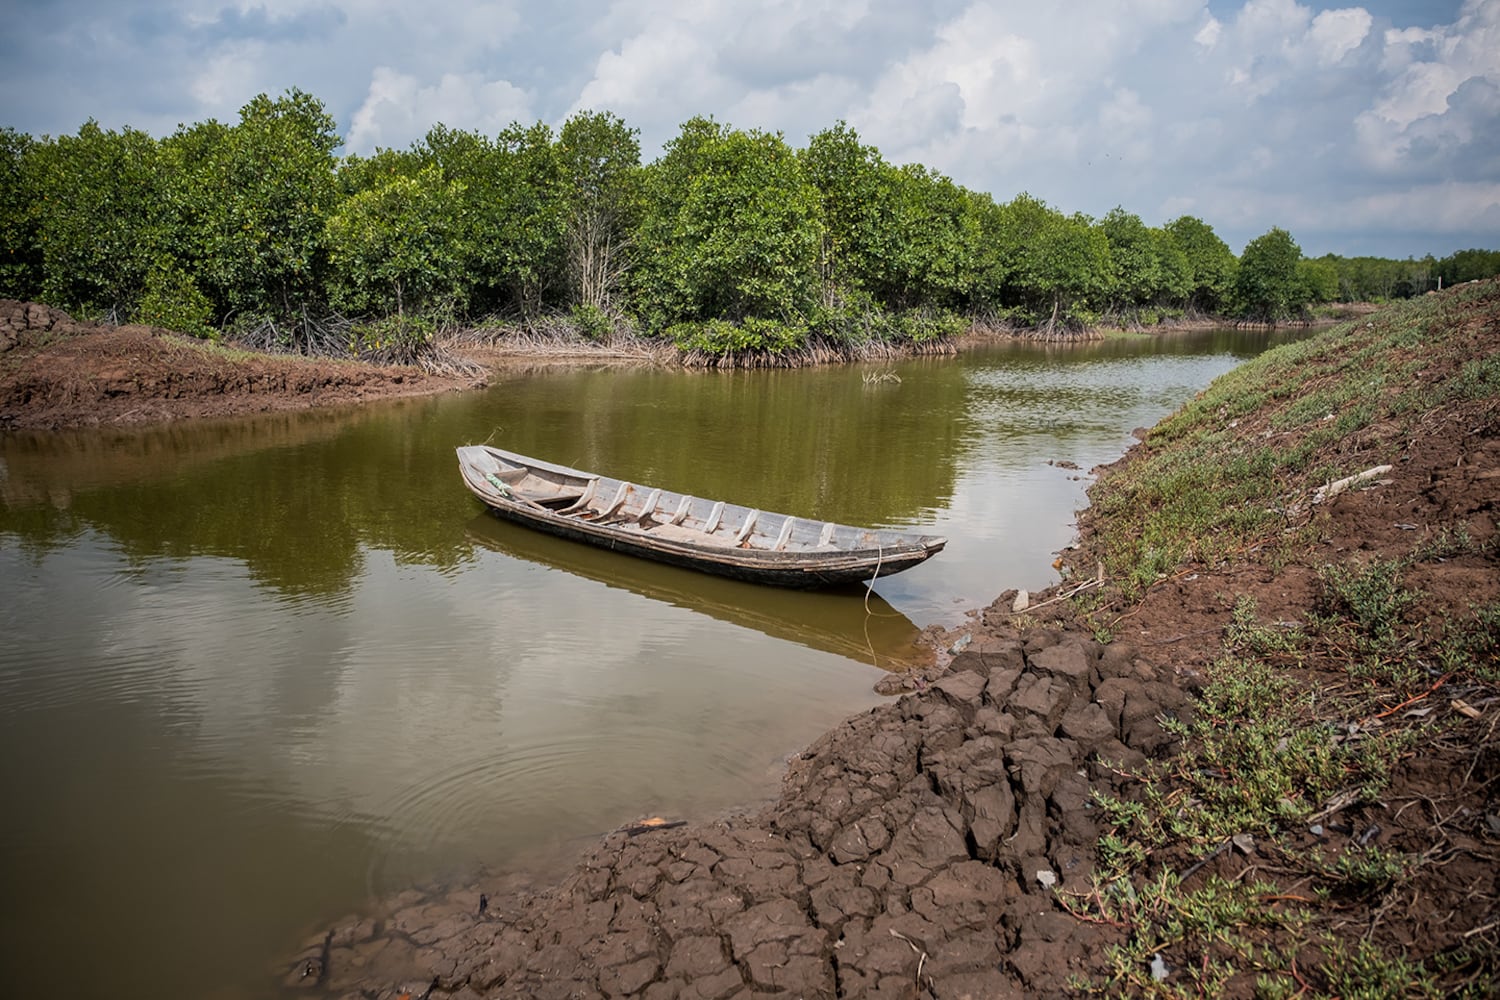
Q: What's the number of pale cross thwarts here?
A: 8